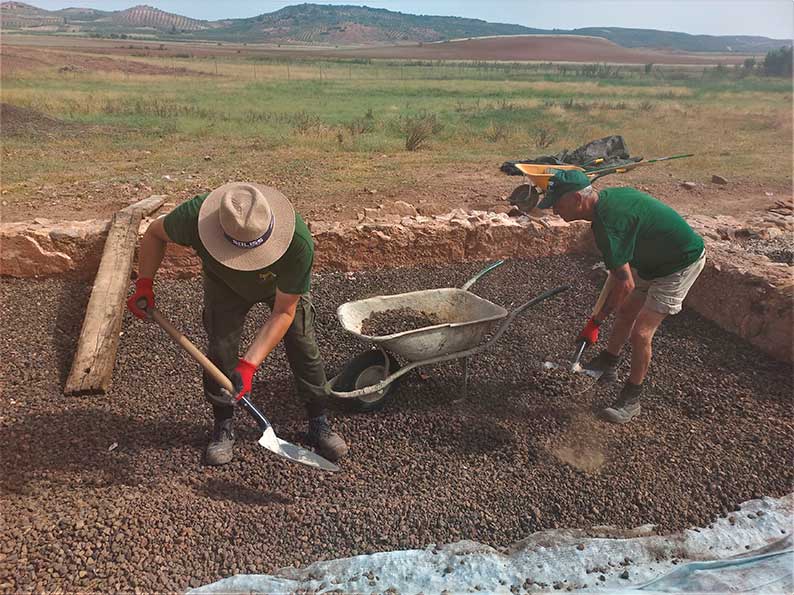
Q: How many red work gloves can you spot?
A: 3